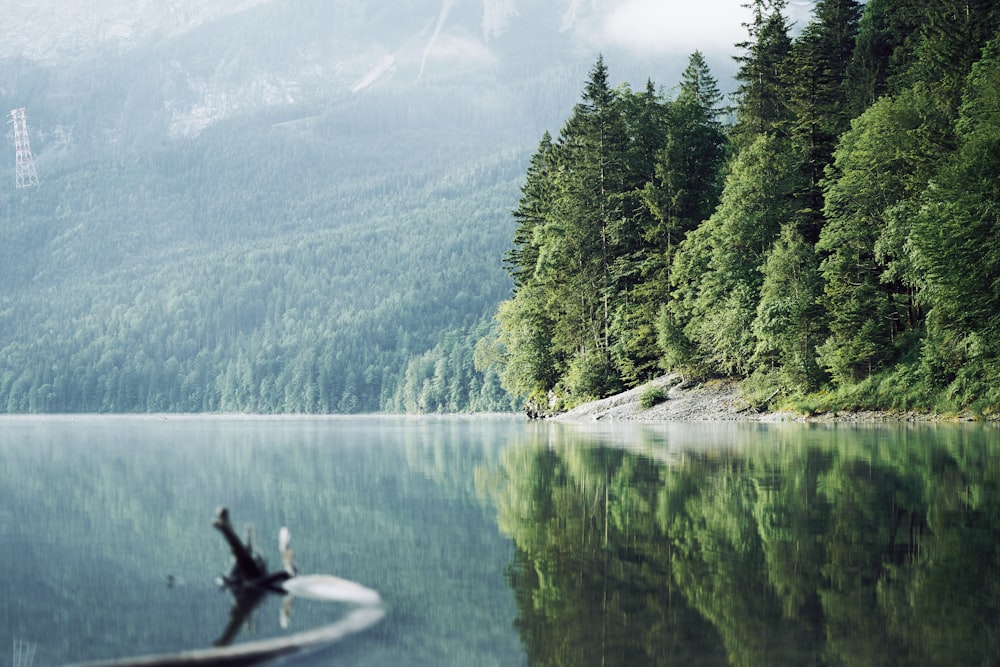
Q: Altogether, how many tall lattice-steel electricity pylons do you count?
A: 1